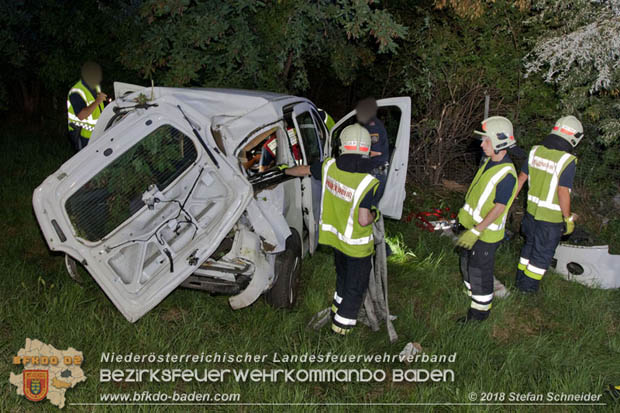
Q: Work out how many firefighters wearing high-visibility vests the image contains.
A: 3